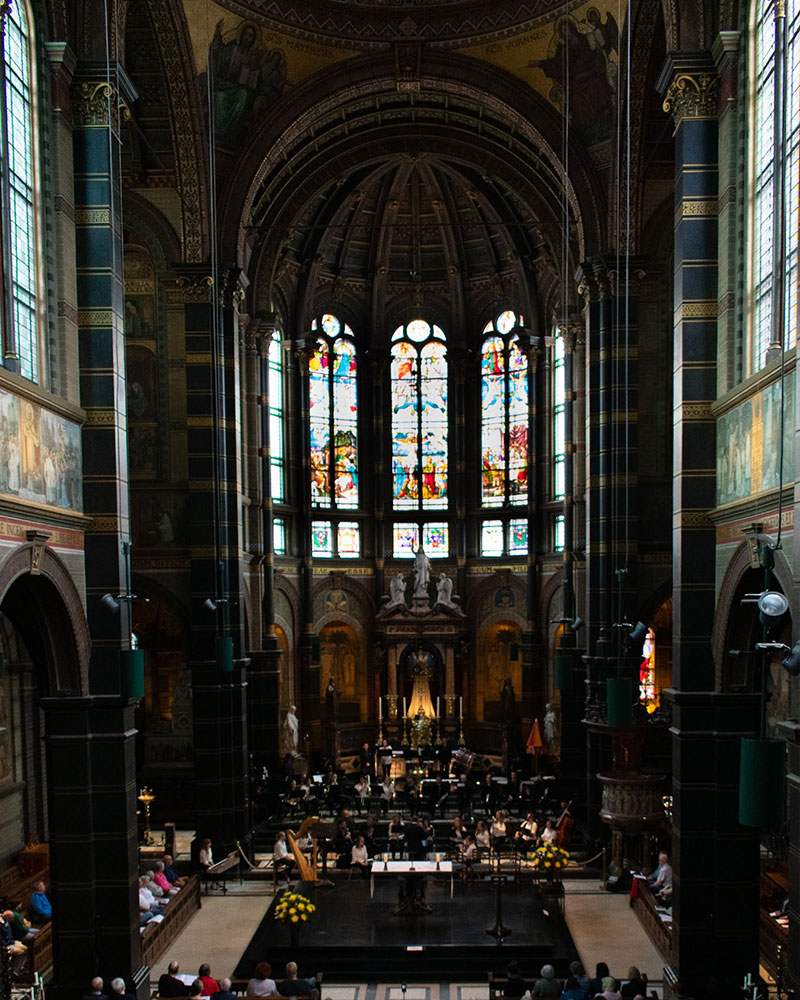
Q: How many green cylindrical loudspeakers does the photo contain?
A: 5